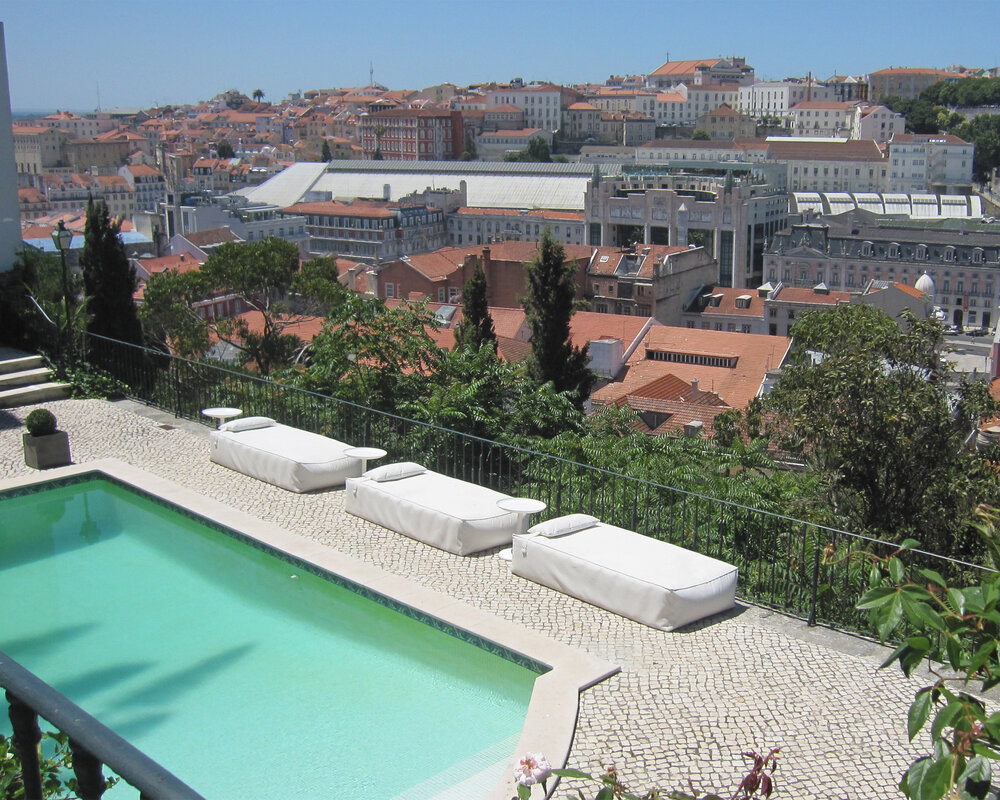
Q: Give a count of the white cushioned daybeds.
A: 3